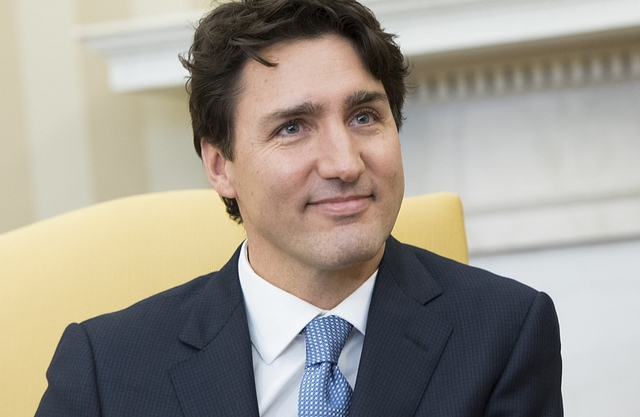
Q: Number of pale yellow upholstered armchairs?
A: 1